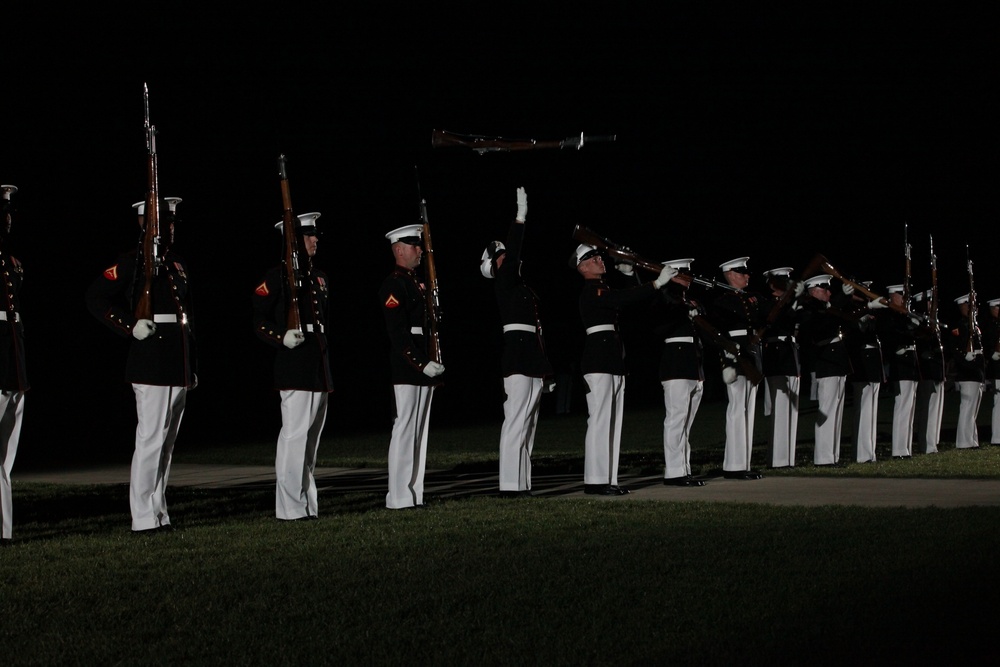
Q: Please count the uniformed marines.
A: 15